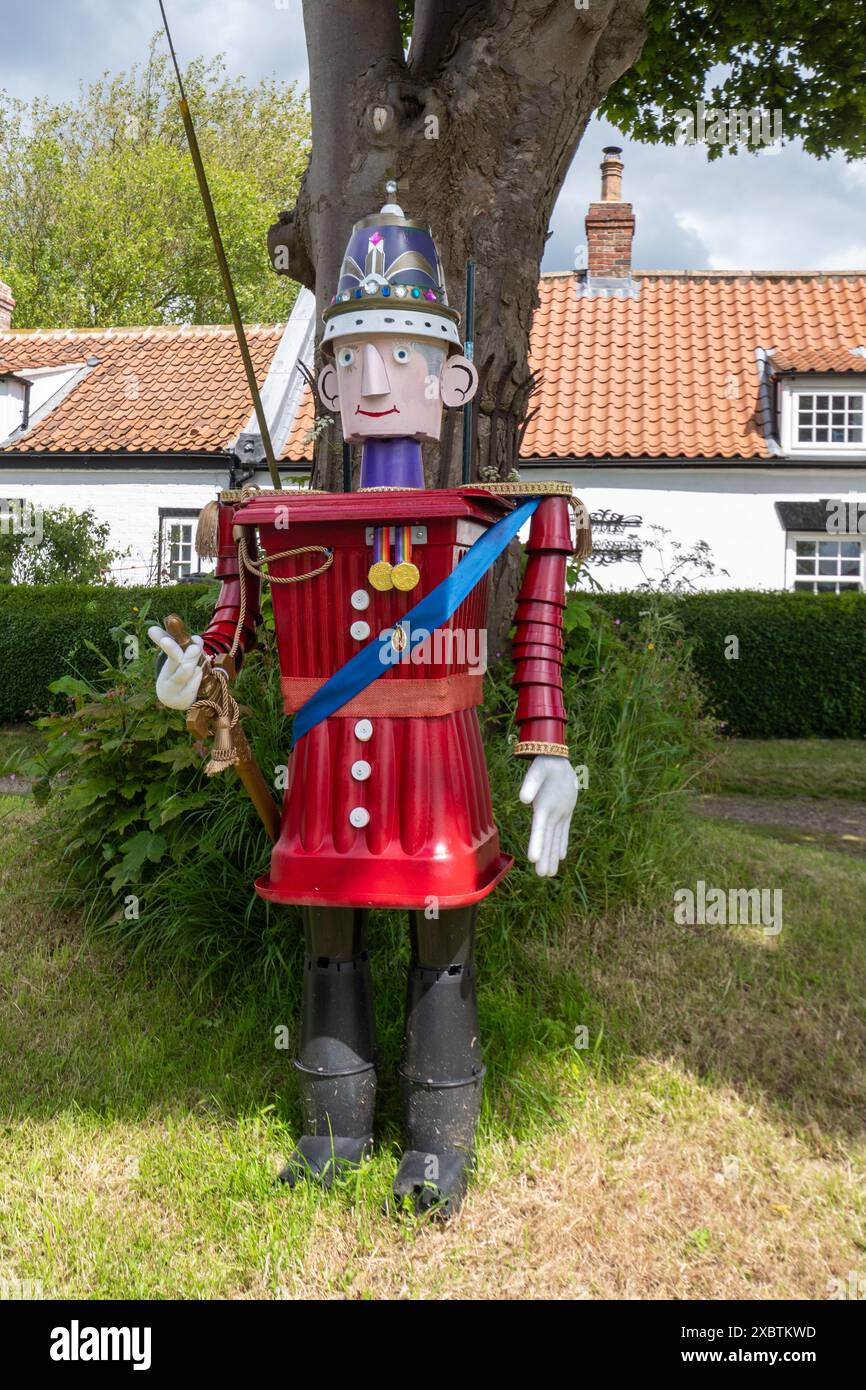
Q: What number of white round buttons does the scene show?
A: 5